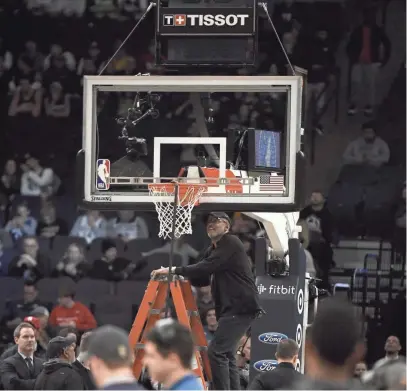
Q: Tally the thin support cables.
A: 2